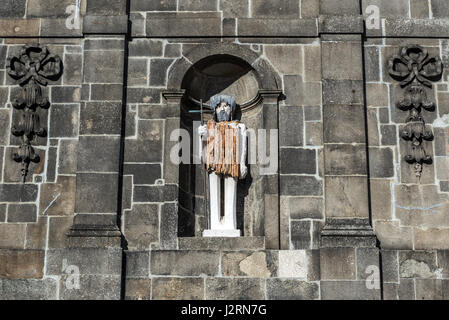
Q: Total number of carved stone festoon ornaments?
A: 2